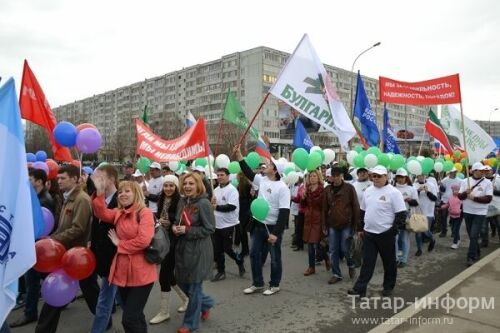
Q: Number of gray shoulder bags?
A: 1